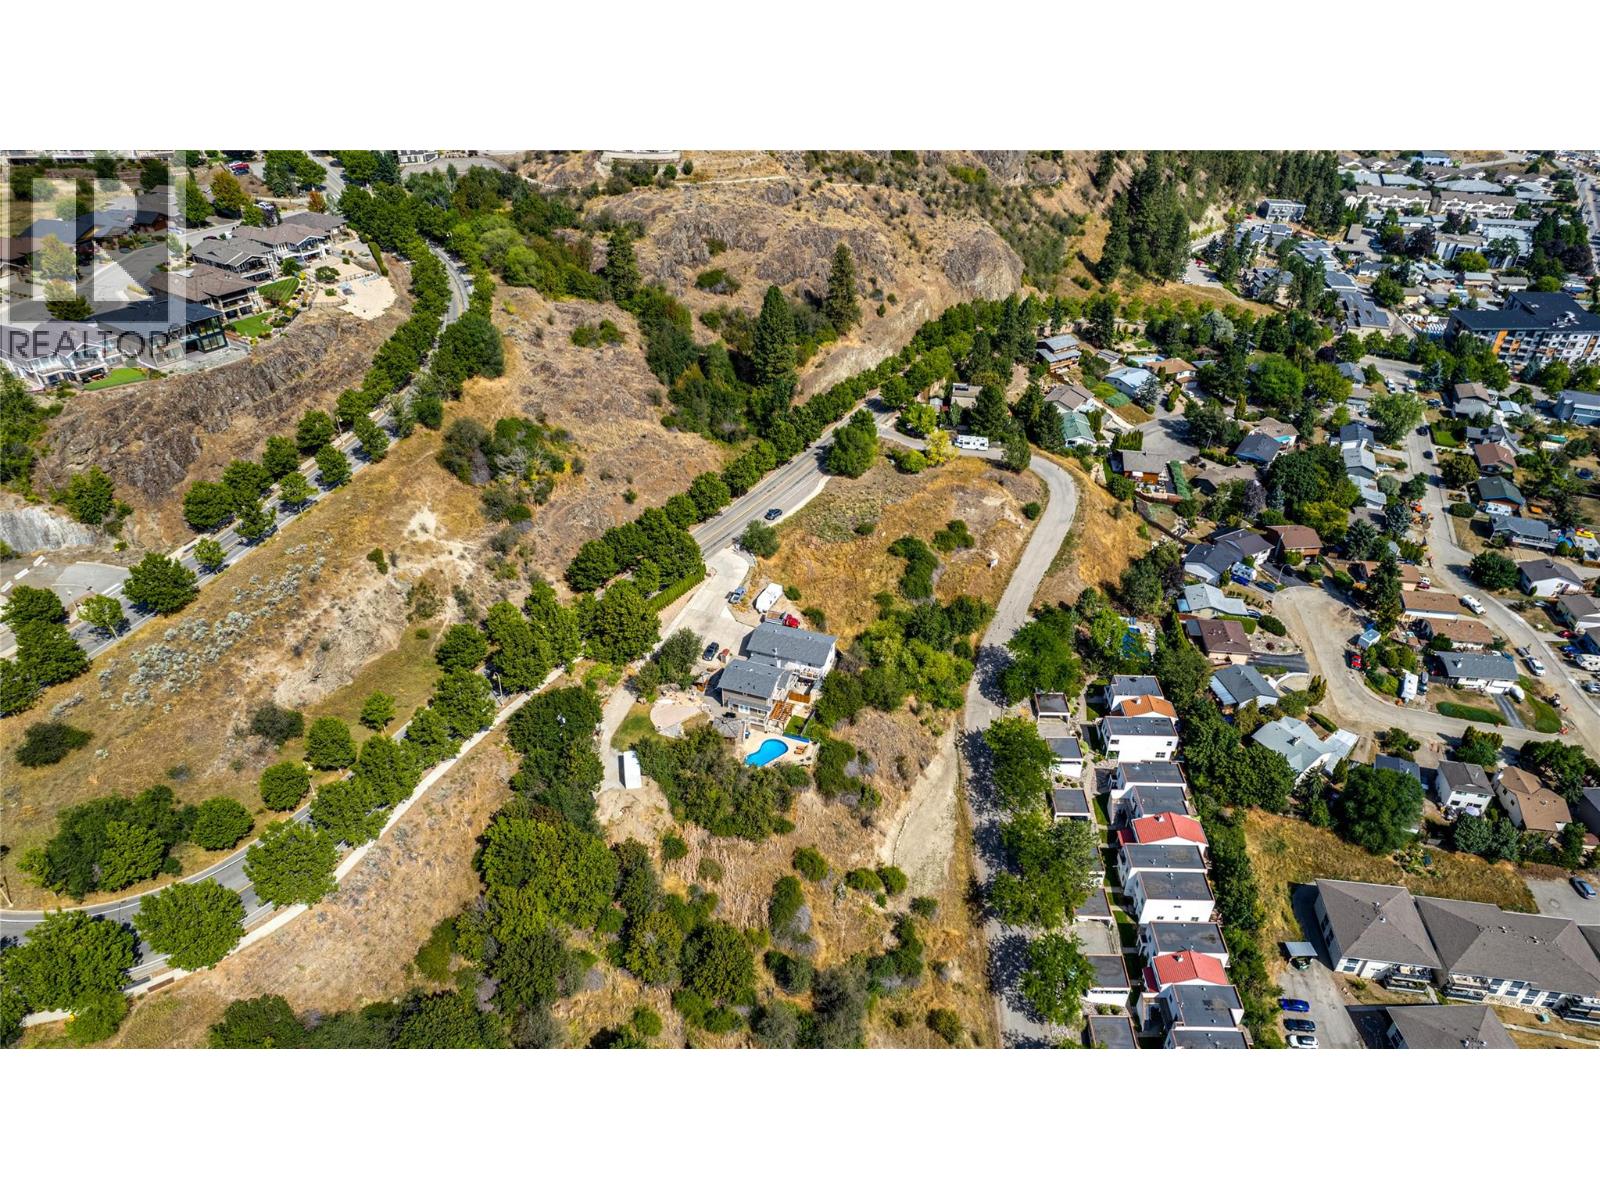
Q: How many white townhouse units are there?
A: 12